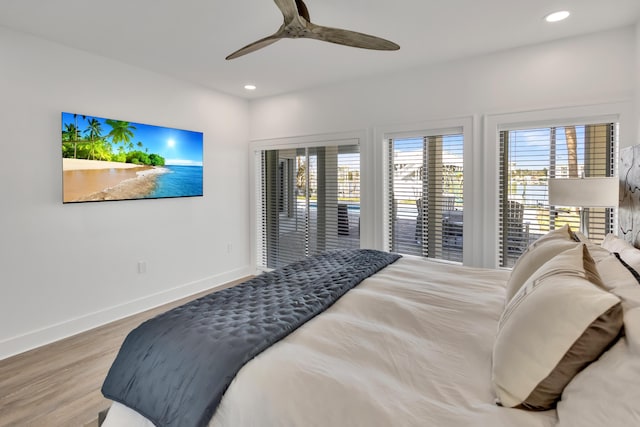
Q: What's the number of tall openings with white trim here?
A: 3